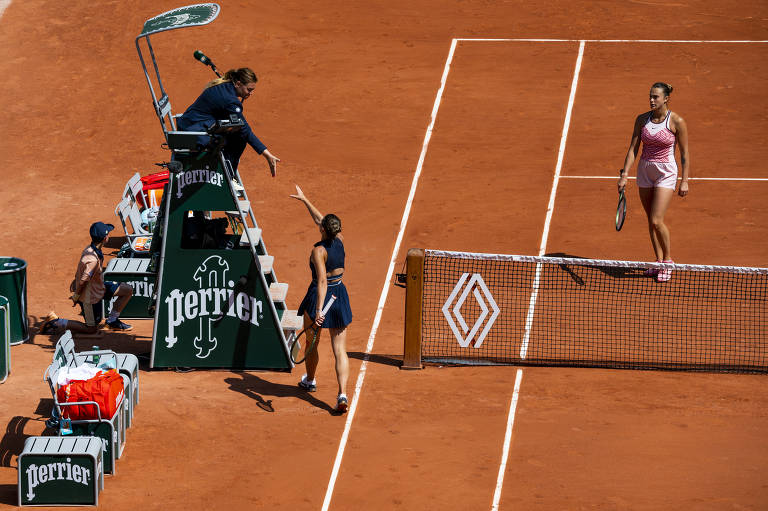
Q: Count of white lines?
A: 4